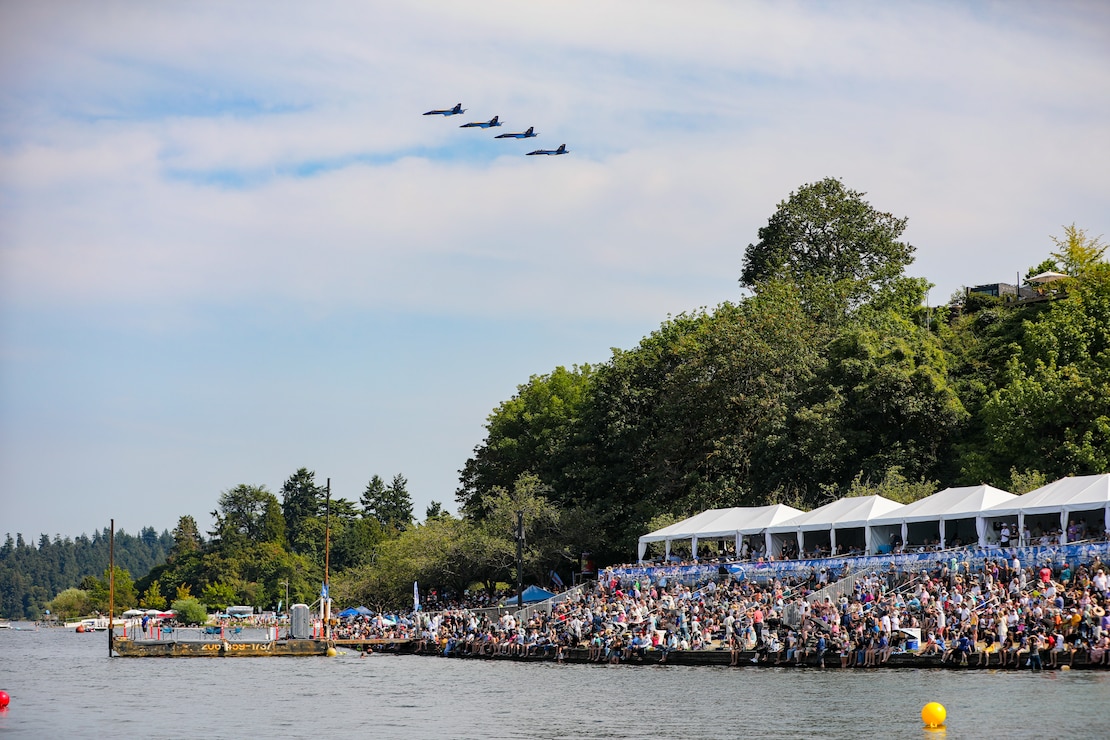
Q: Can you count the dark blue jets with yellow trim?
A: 4